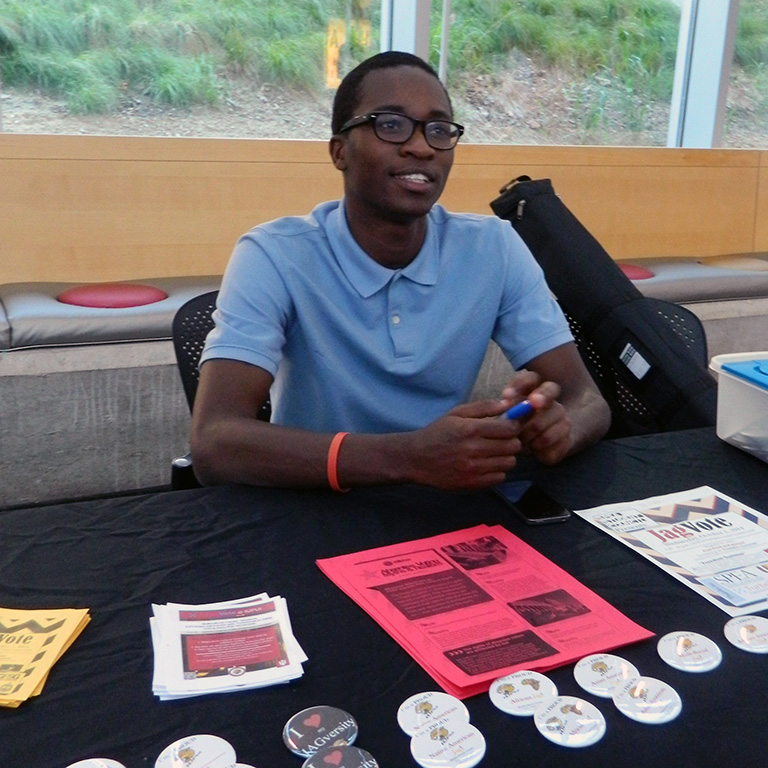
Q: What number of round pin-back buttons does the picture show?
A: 13